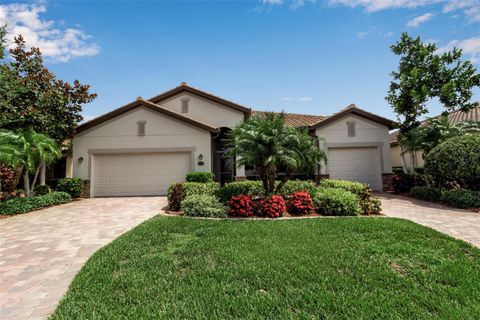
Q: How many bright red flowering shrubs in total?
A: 3